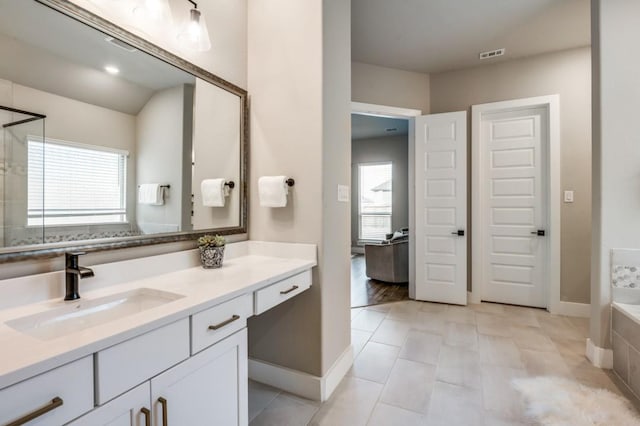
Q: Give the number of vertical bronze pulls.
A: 2